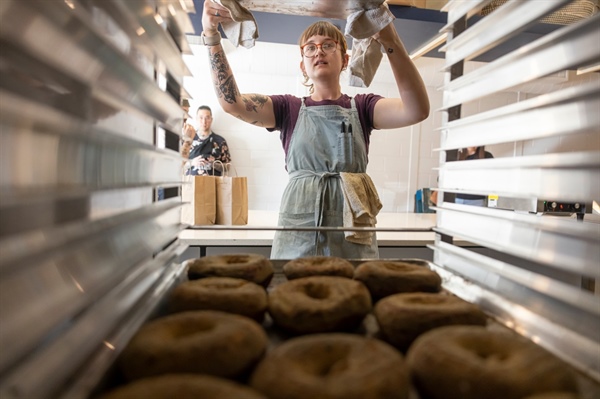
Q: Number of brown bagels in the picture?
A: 11